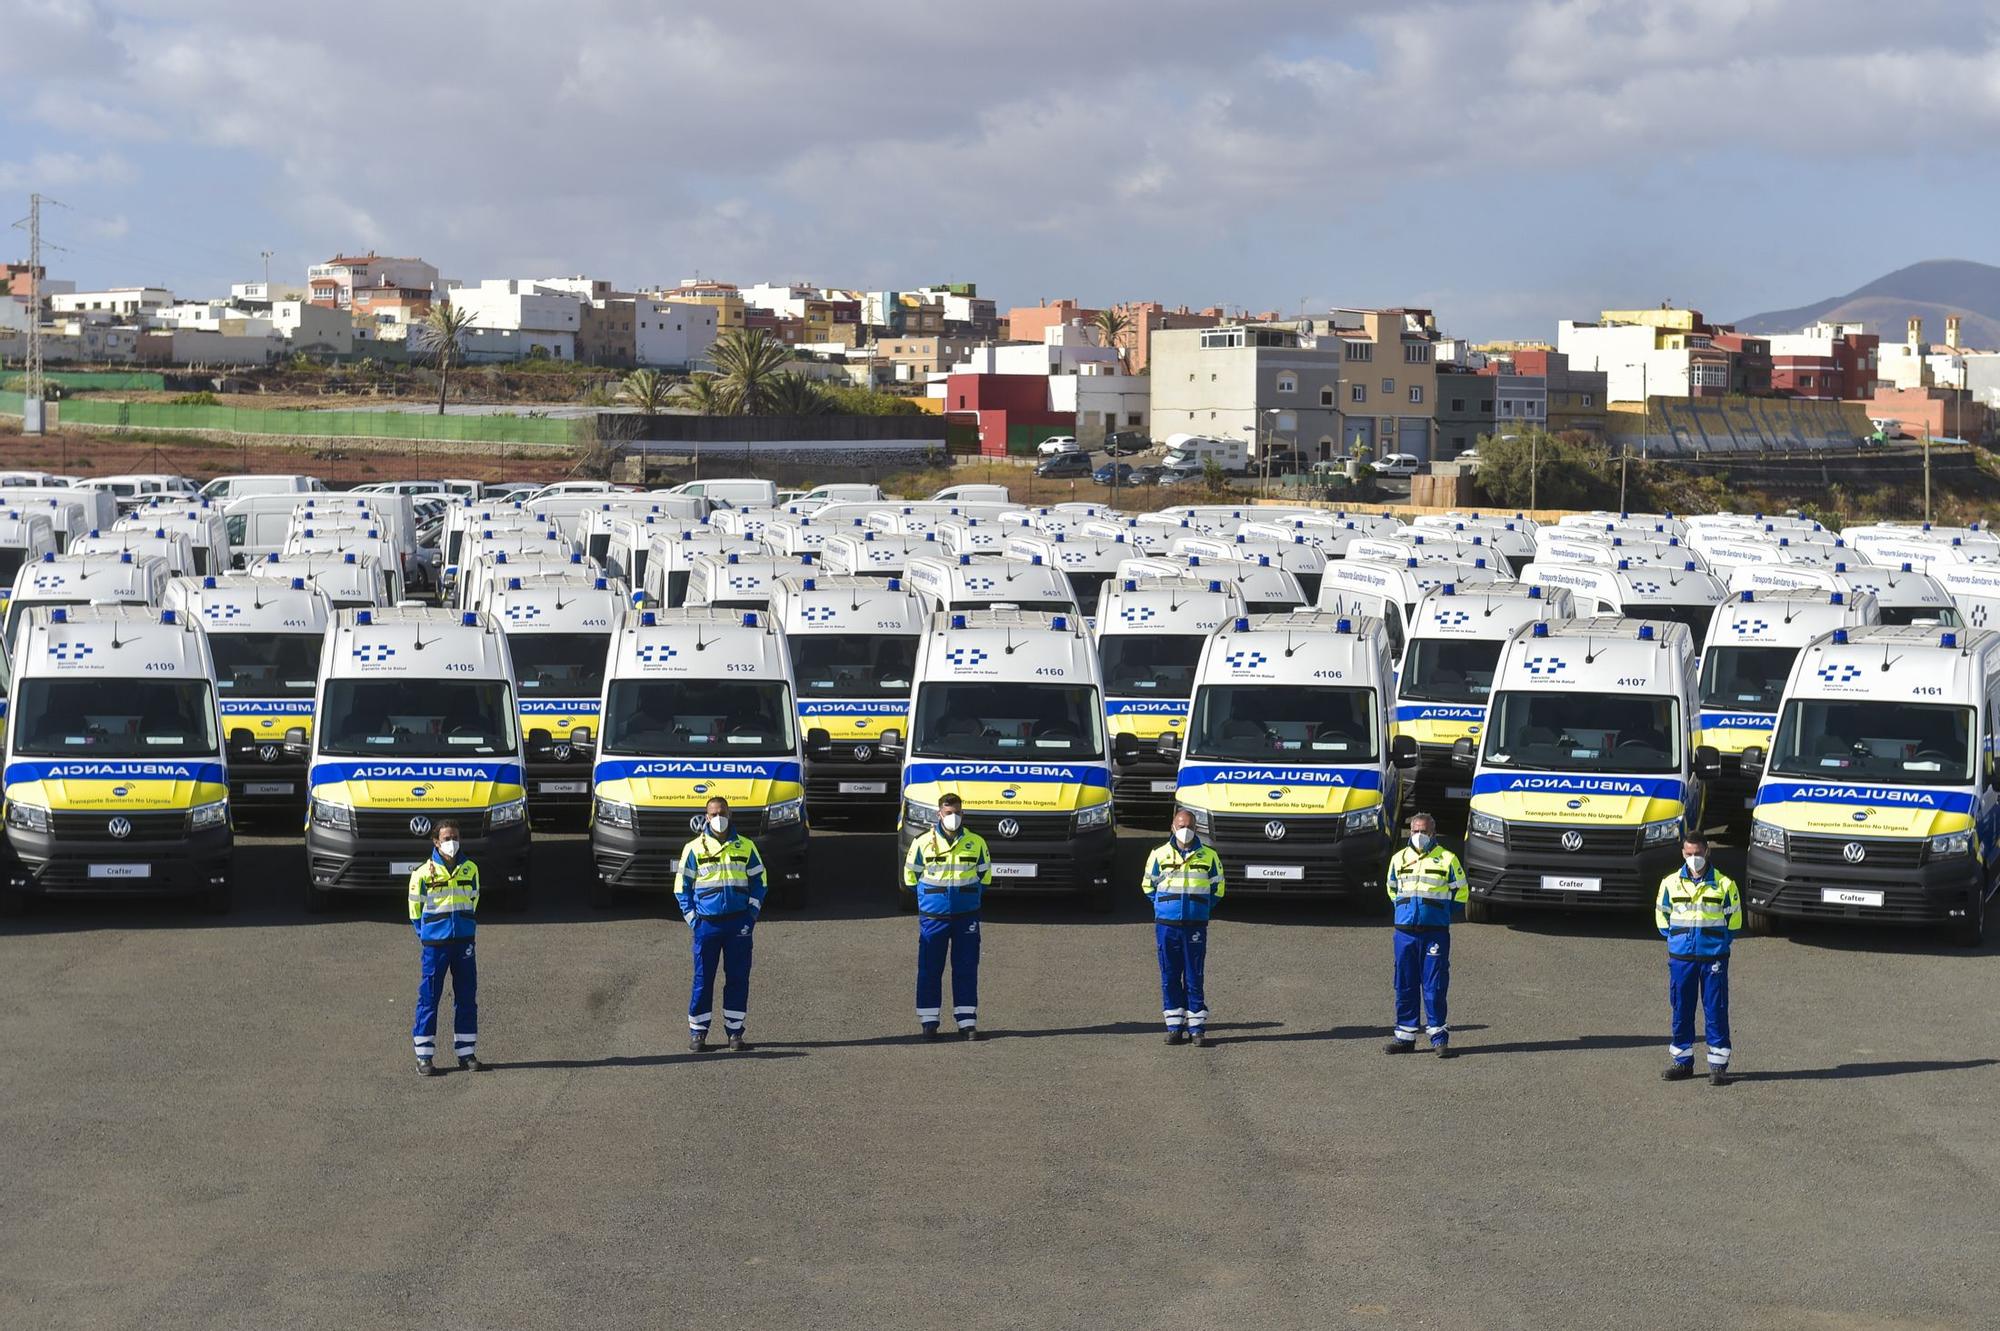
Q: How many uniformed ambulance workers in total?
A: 6